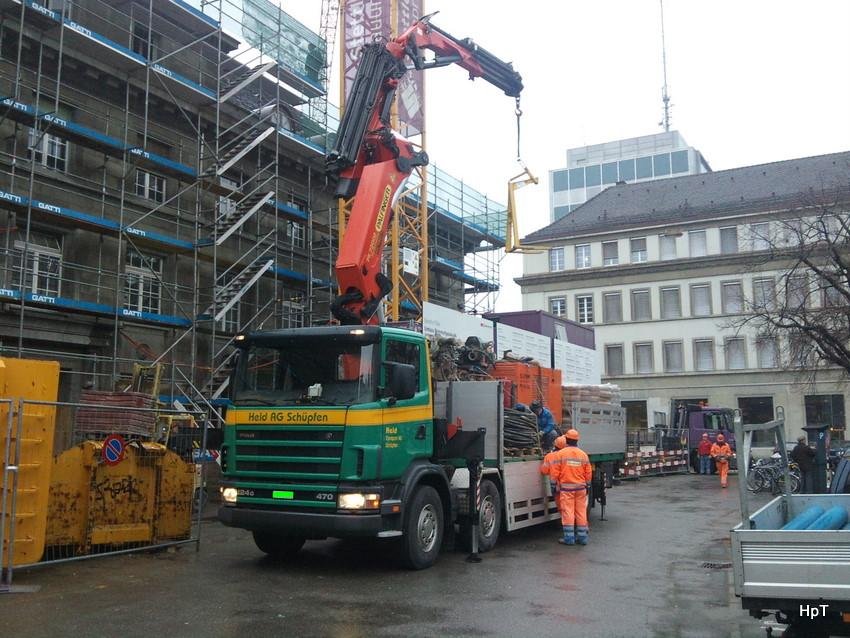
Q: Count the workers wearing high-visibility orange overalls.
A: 3